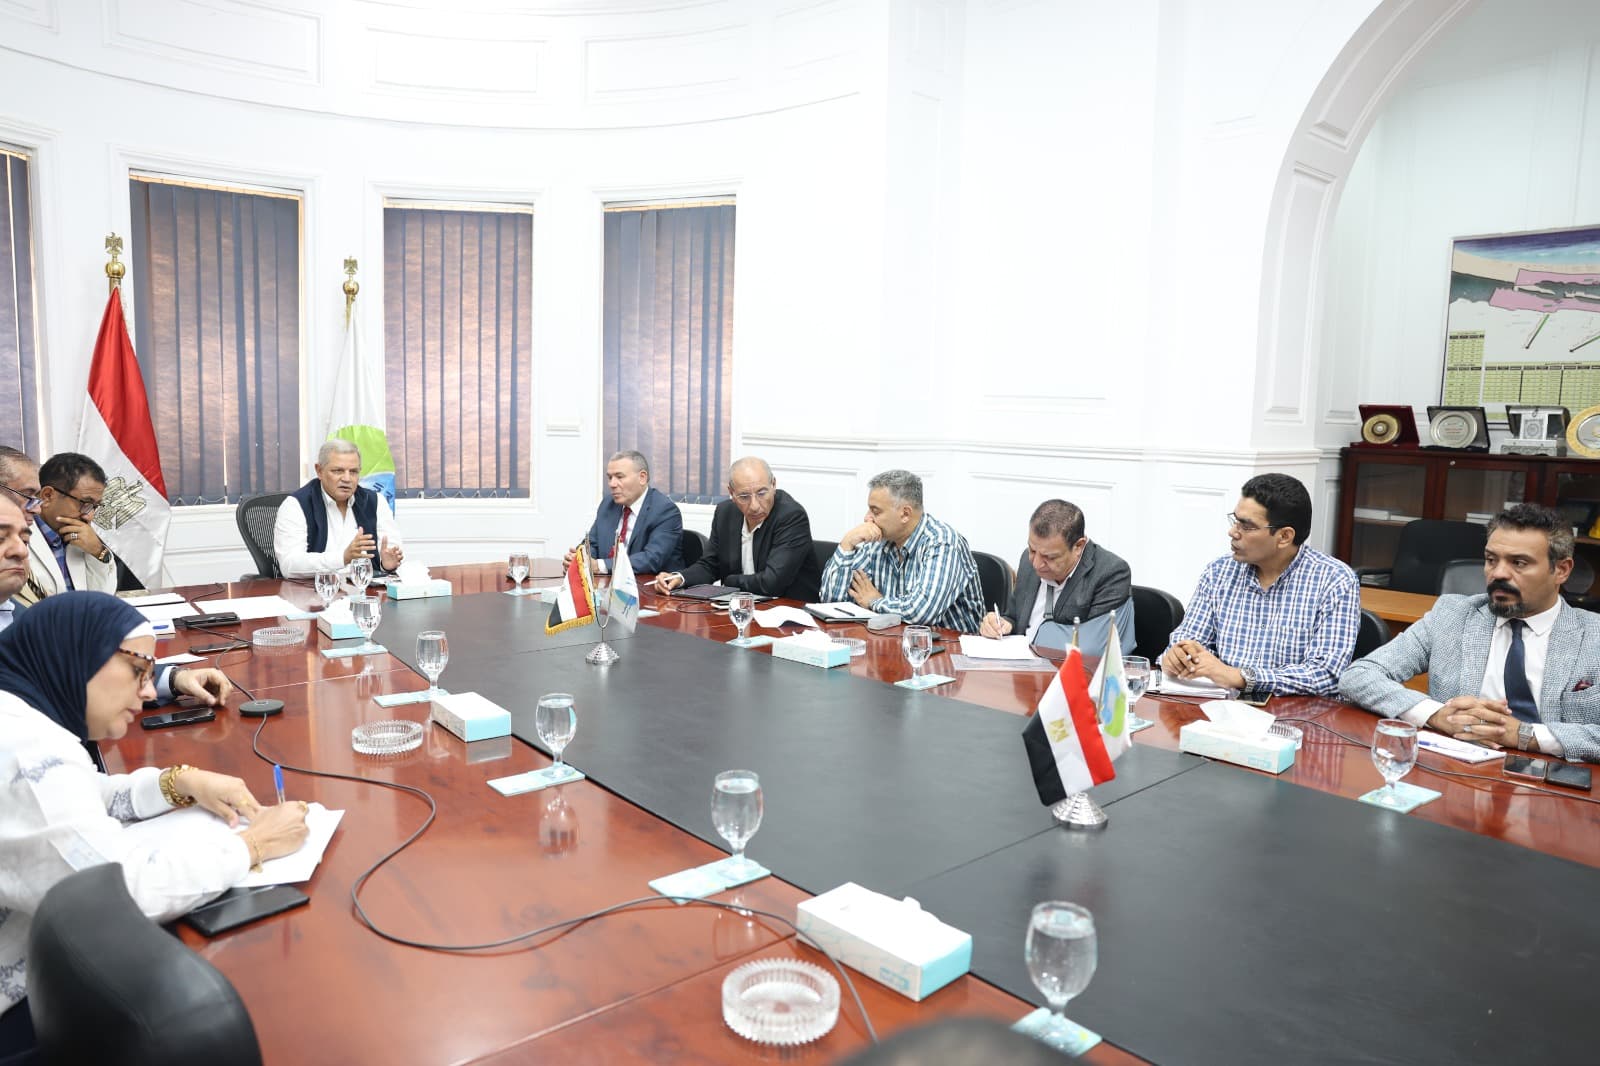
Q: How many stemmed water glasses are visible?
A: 12